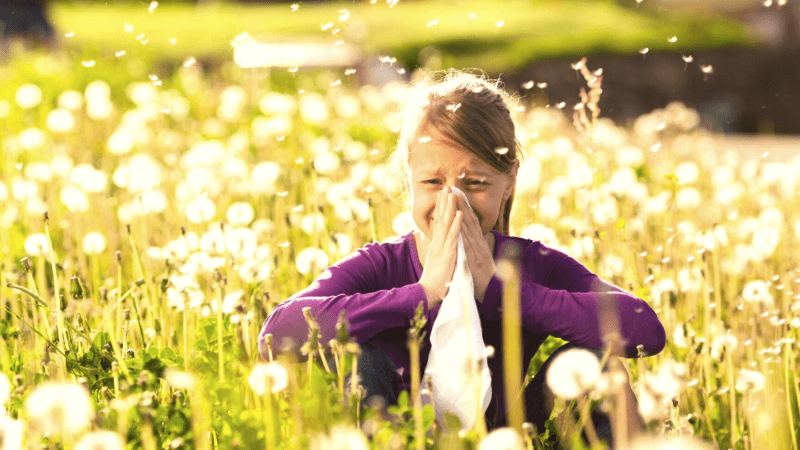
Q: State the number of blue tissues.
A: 0